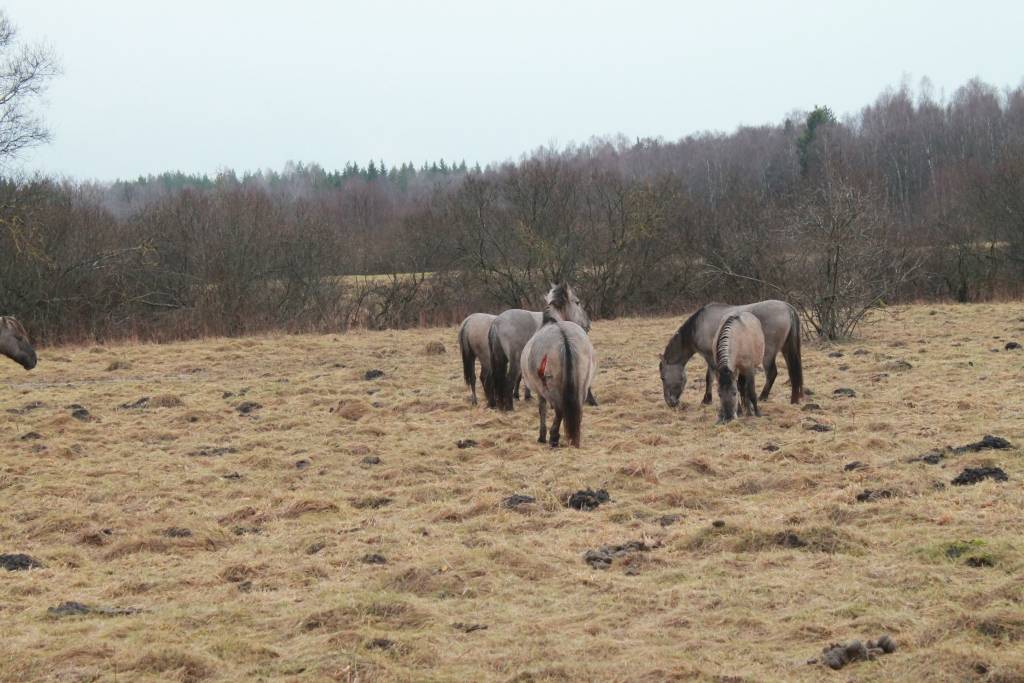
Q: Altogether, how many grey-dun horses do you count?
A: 6